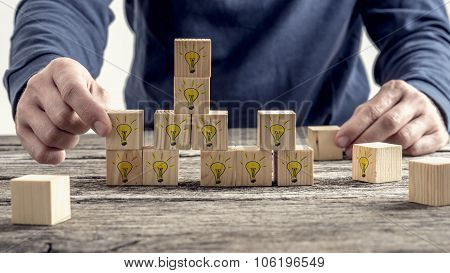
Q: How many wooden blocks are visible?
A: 15